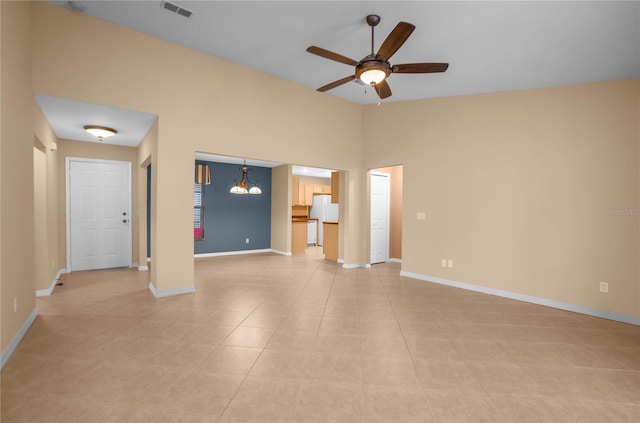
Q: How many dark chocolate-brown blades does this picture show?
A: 5